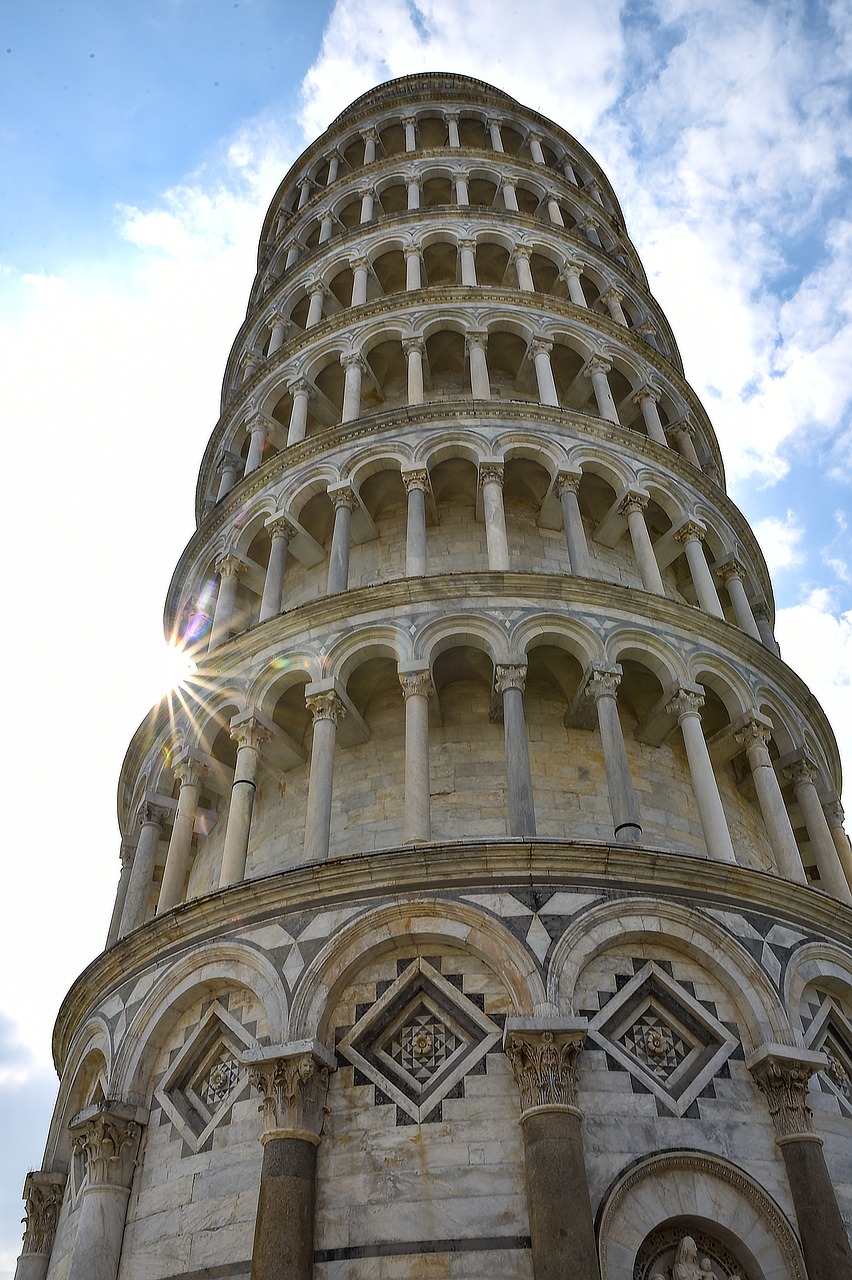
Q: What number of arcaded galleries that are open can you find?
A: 6